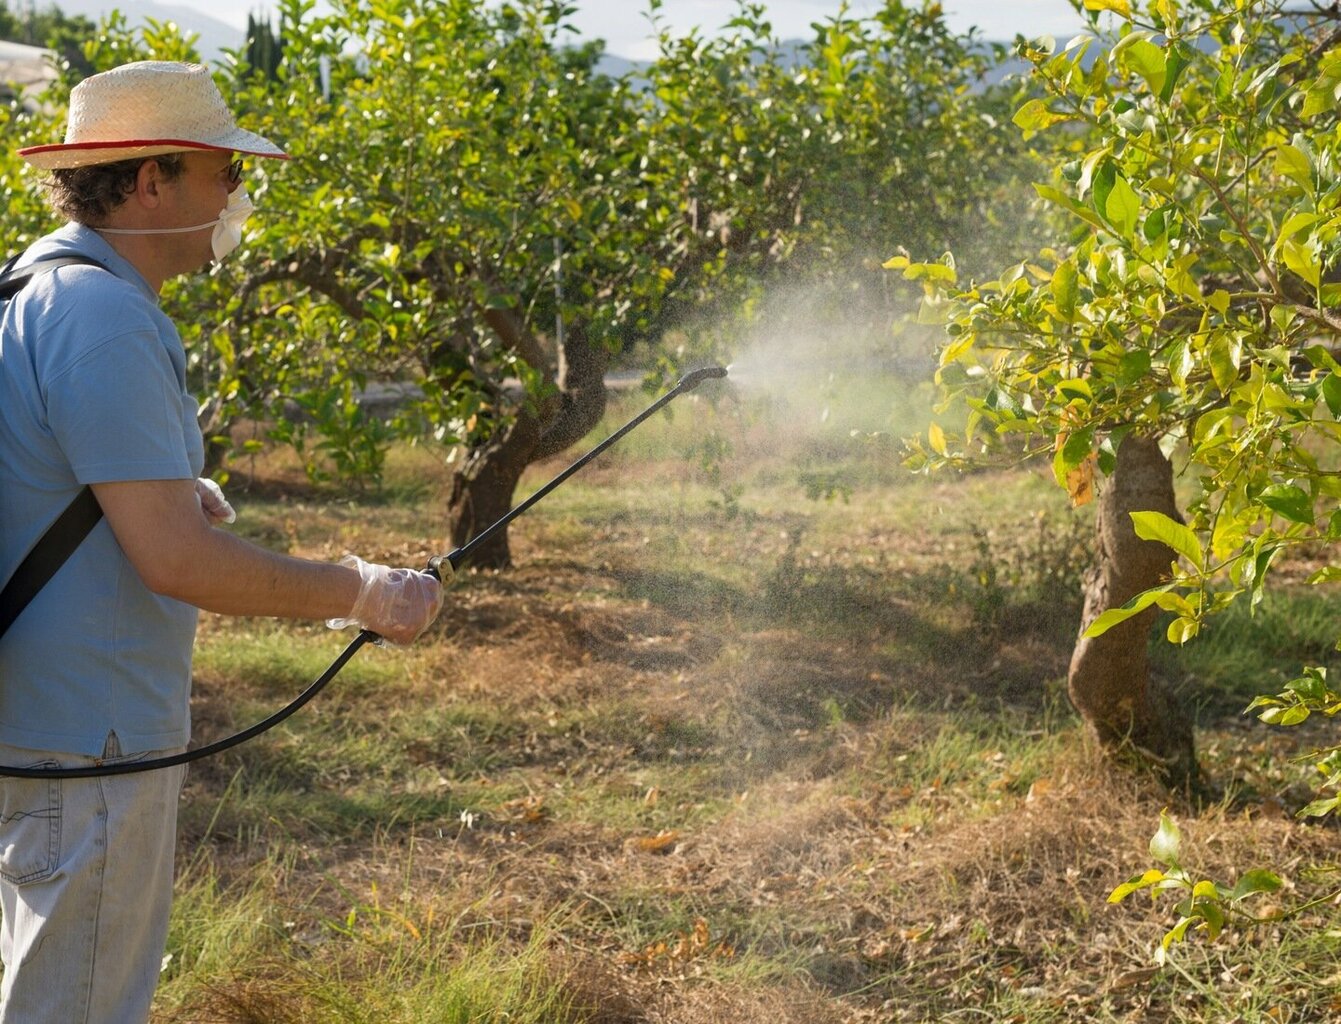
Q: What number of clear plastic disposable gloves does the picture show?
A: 2